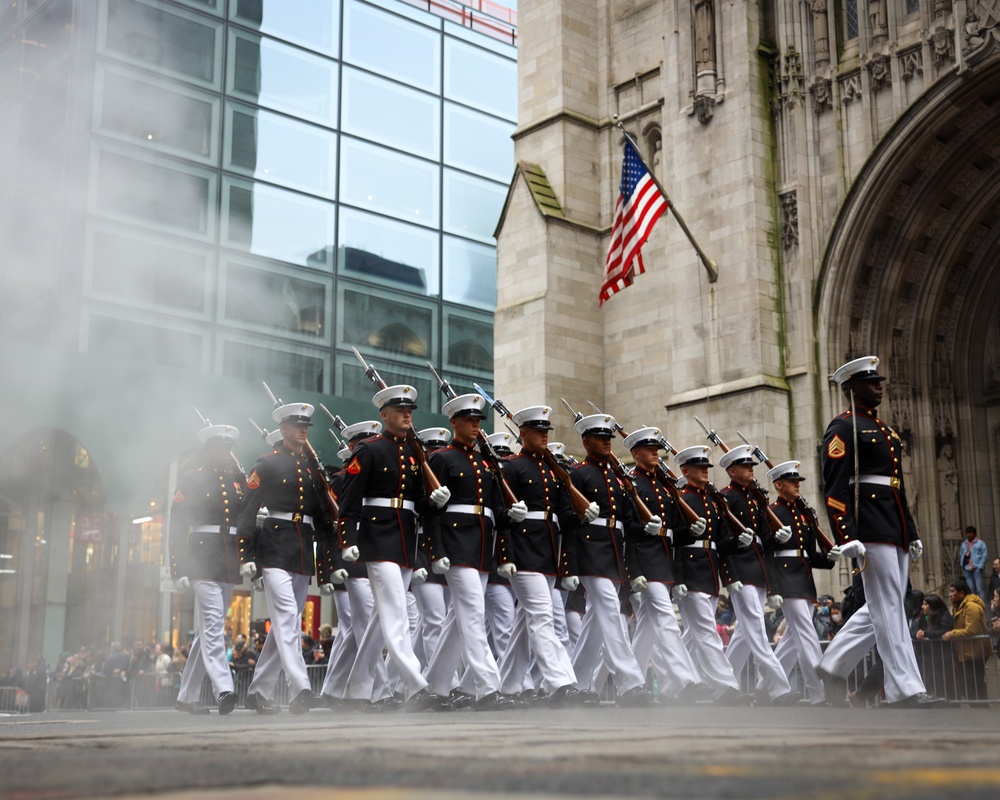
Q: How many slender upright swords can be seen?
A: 1